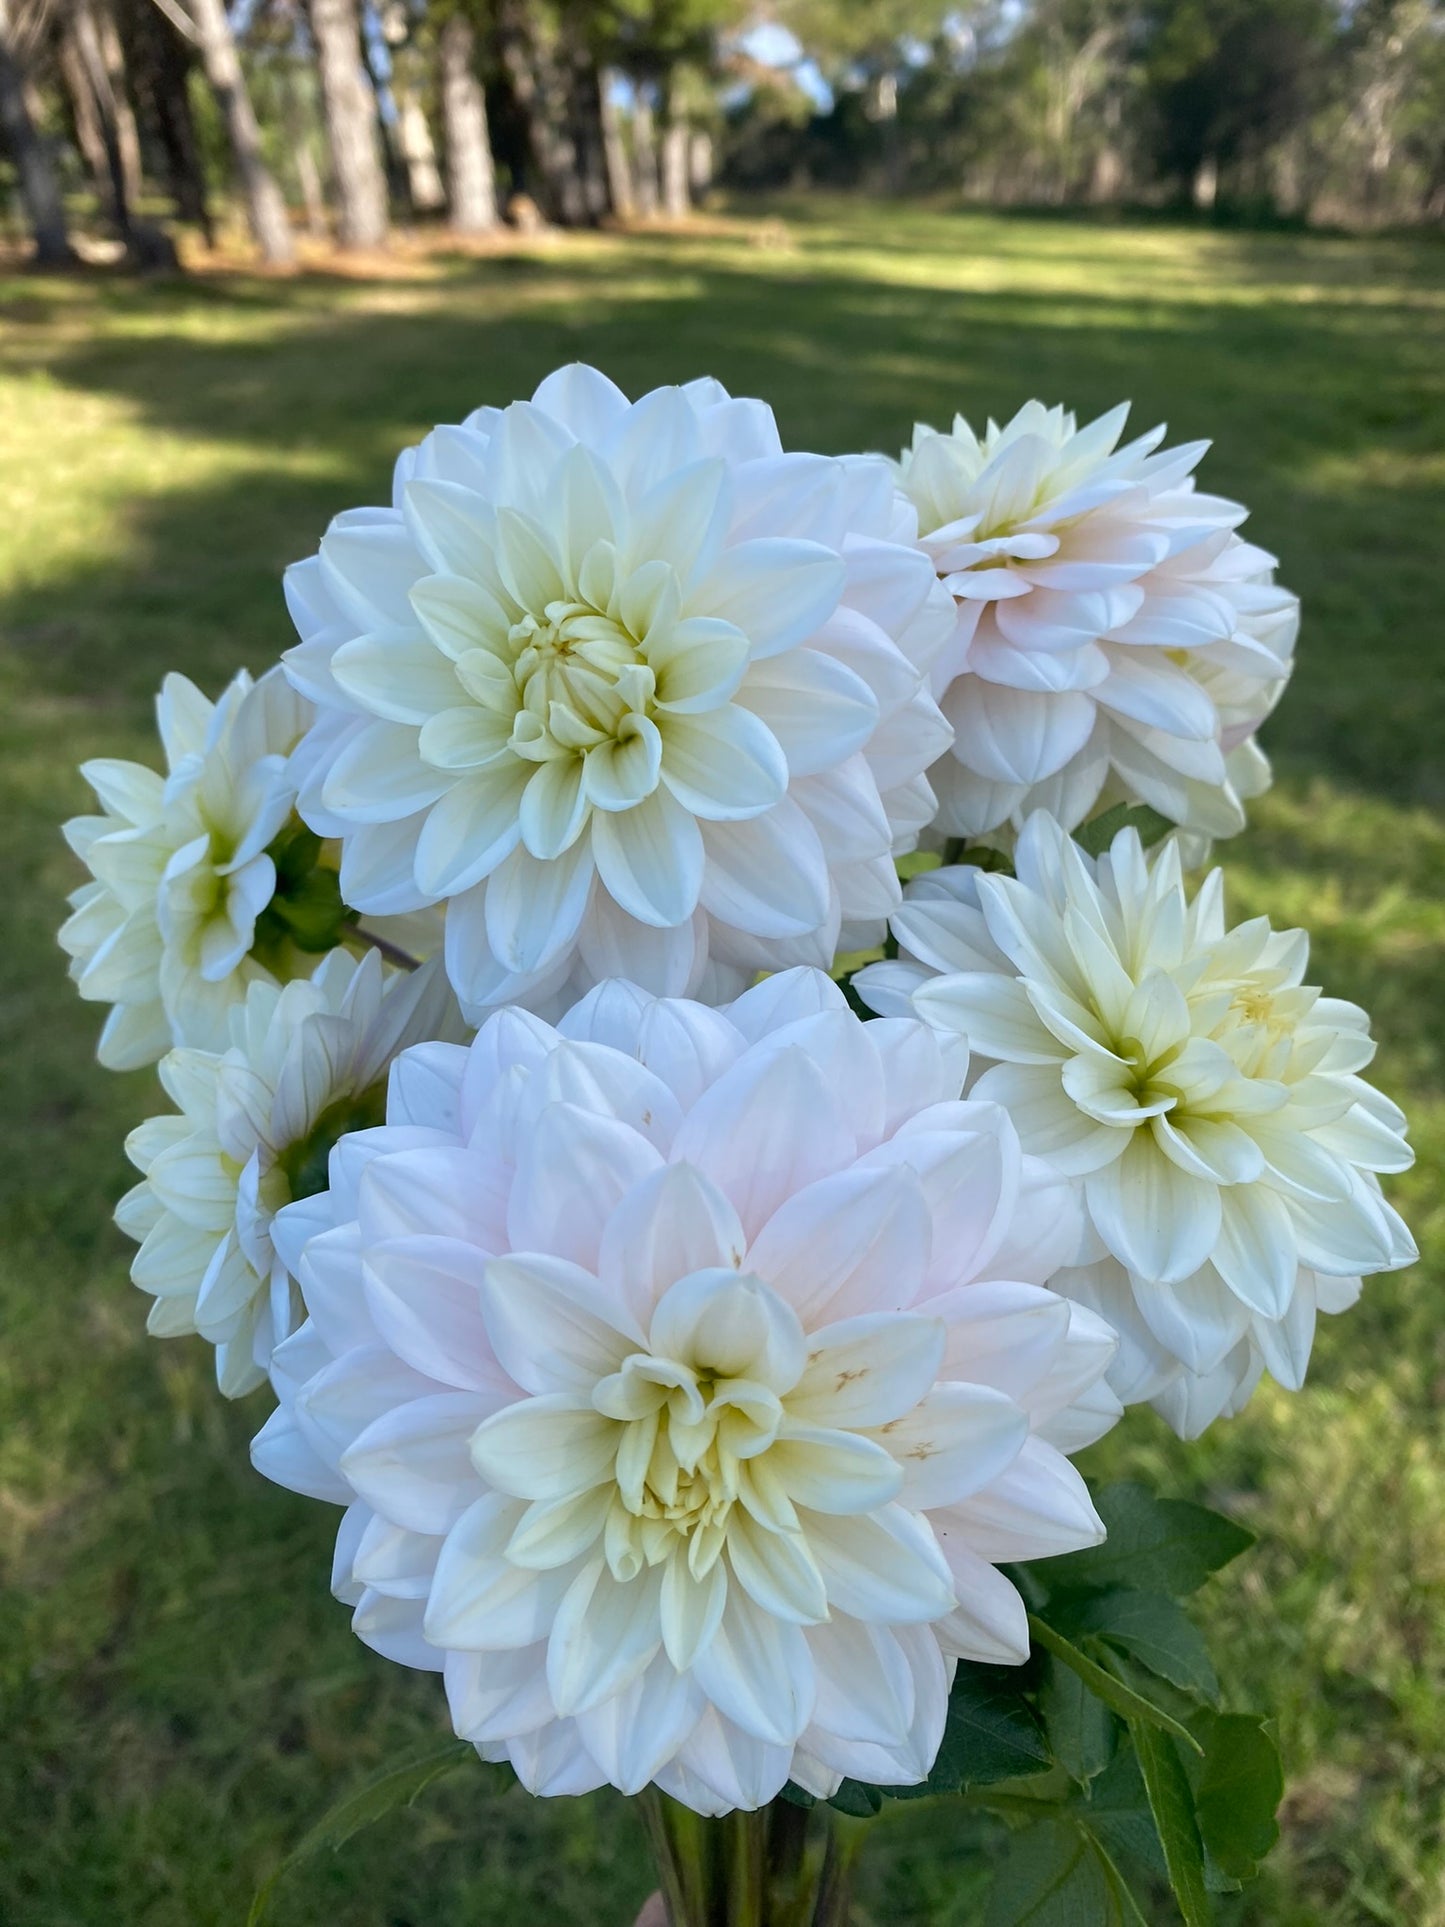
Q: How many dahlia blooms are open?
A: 6